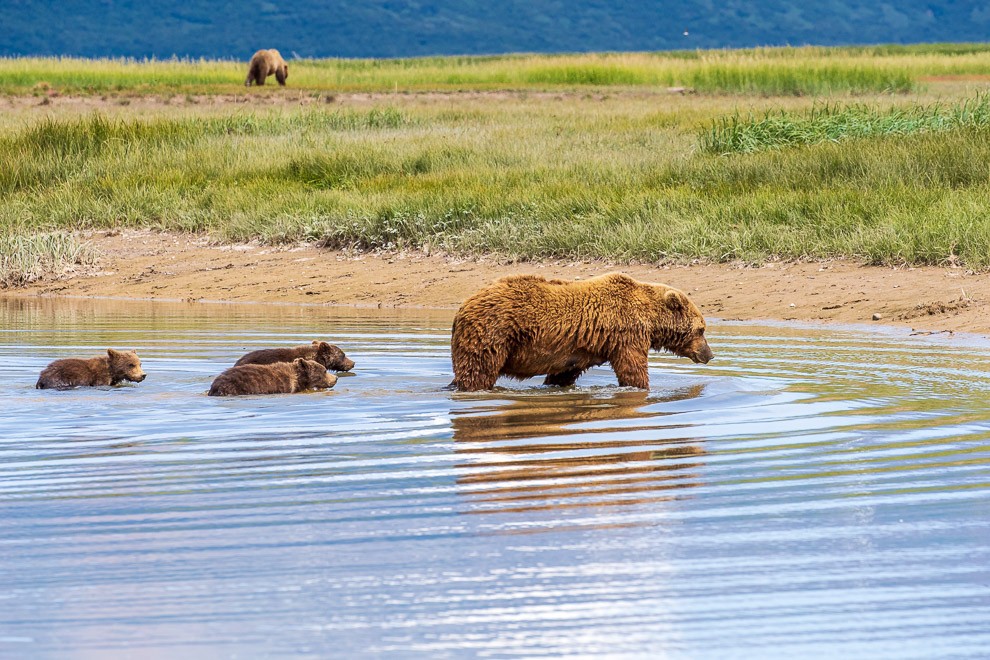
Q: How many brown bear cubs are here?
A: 3